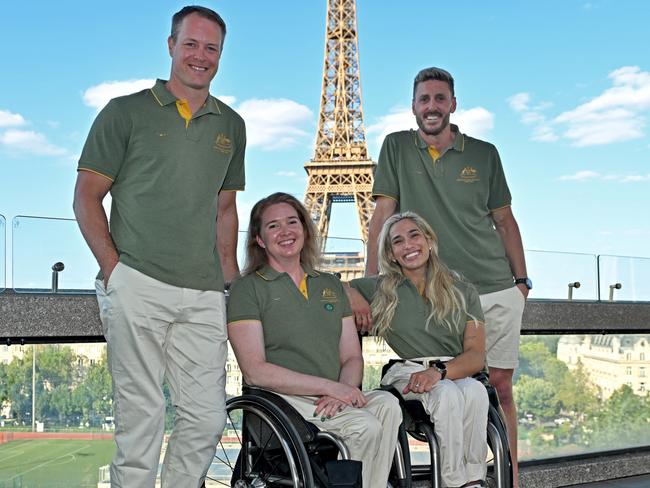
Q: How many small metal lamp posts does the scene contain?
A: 3